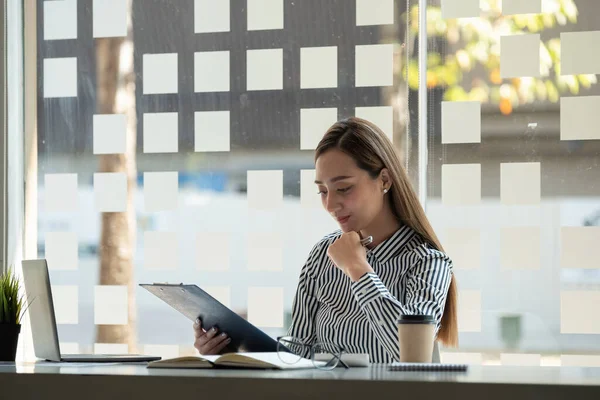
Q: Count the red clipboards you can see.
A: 0